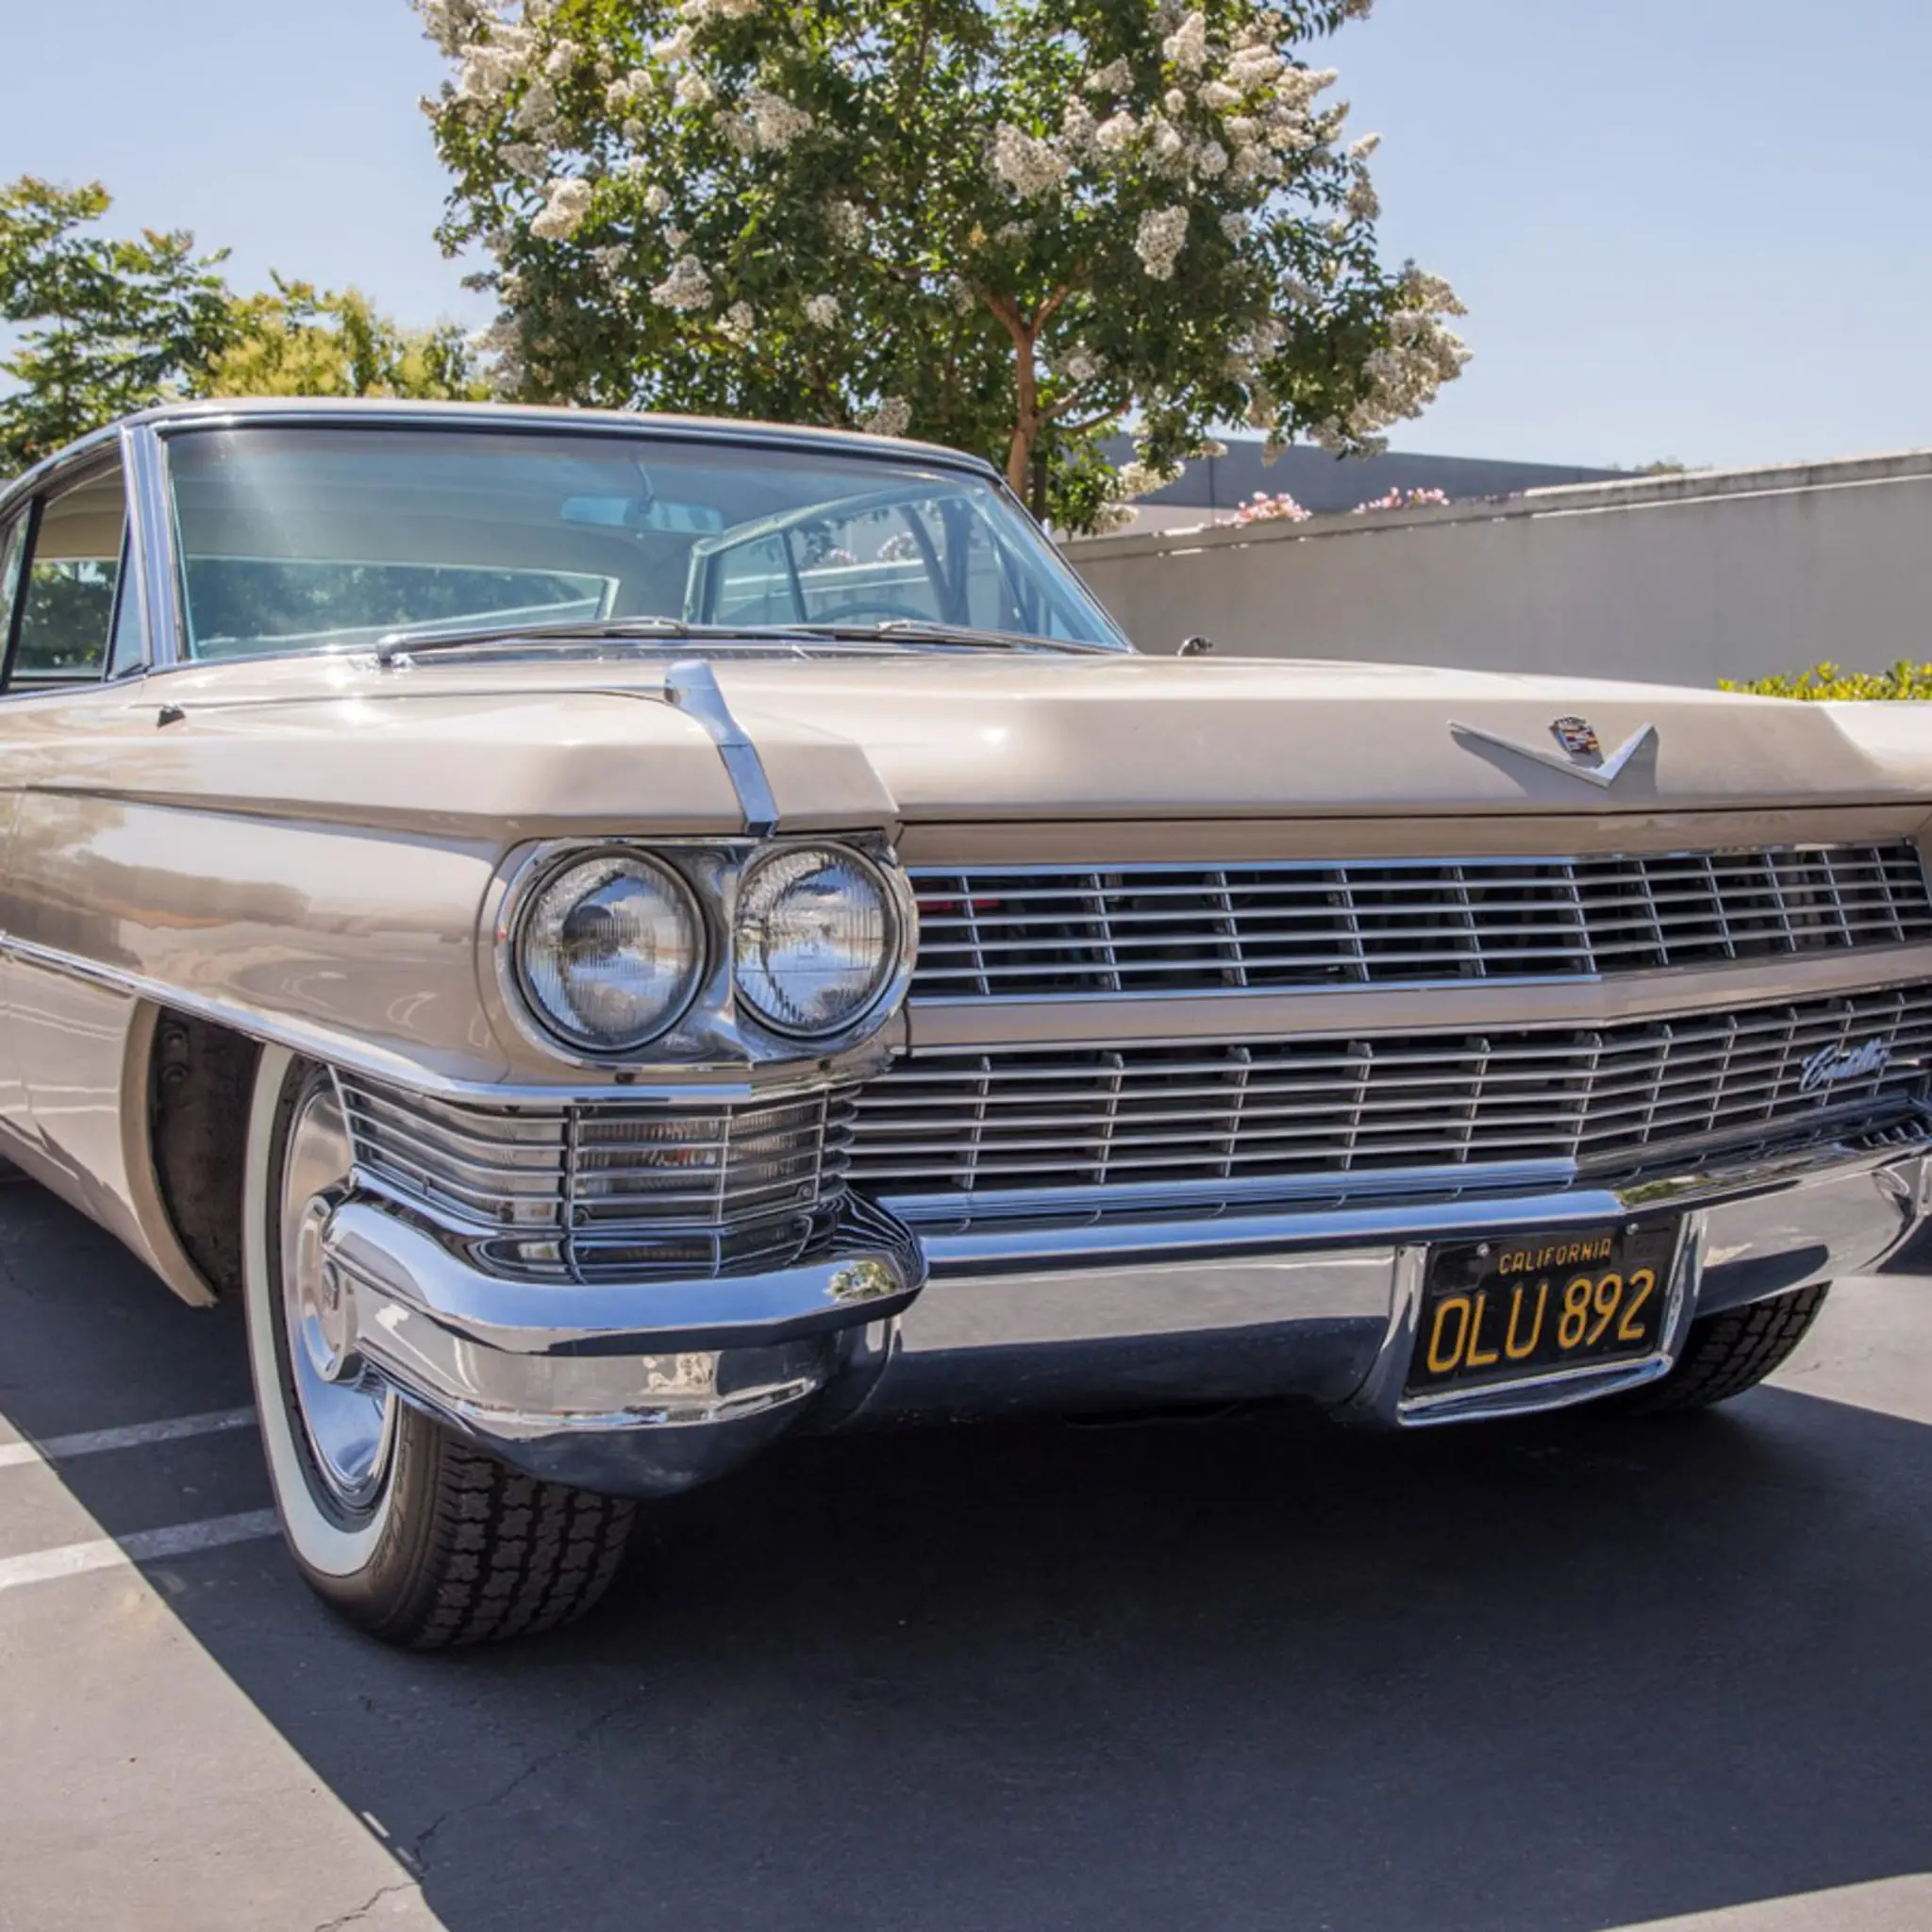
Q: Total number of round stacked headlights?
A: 2